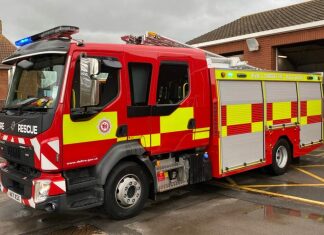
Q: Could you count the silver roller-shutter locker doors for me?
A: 3